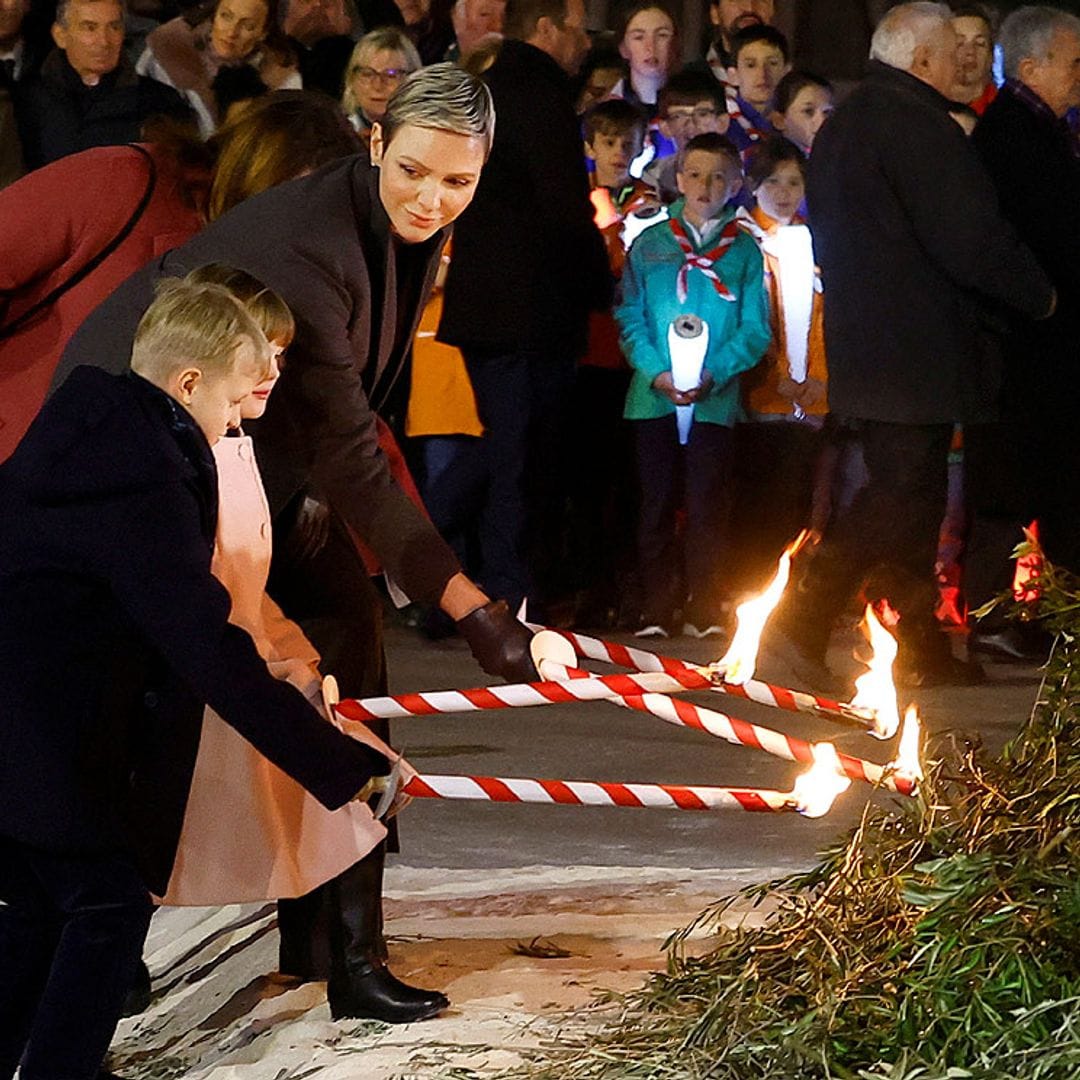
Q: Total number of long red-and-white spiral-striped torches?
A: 4